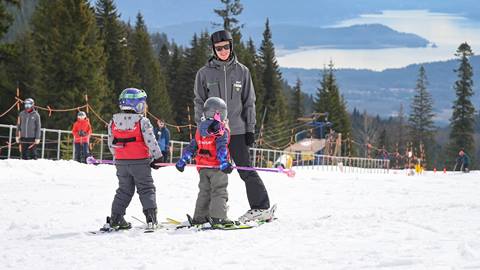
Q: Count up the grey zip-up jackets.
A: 2